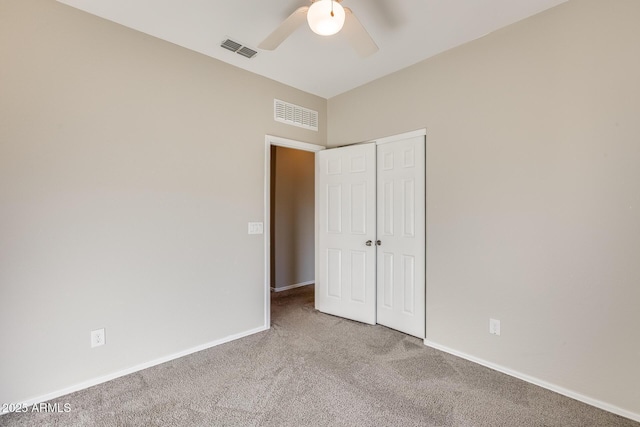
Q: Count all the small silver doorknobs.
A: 2